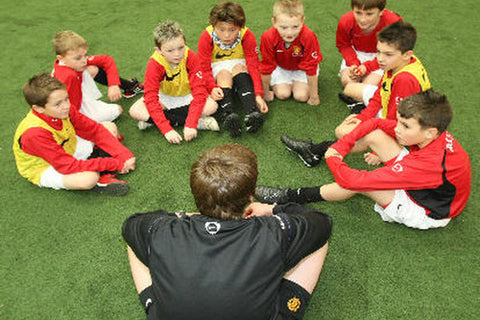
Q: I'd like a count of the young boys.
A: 8